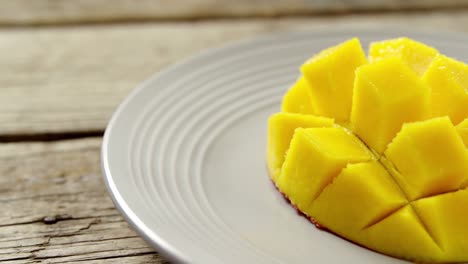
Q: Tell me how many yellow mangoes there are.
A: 1